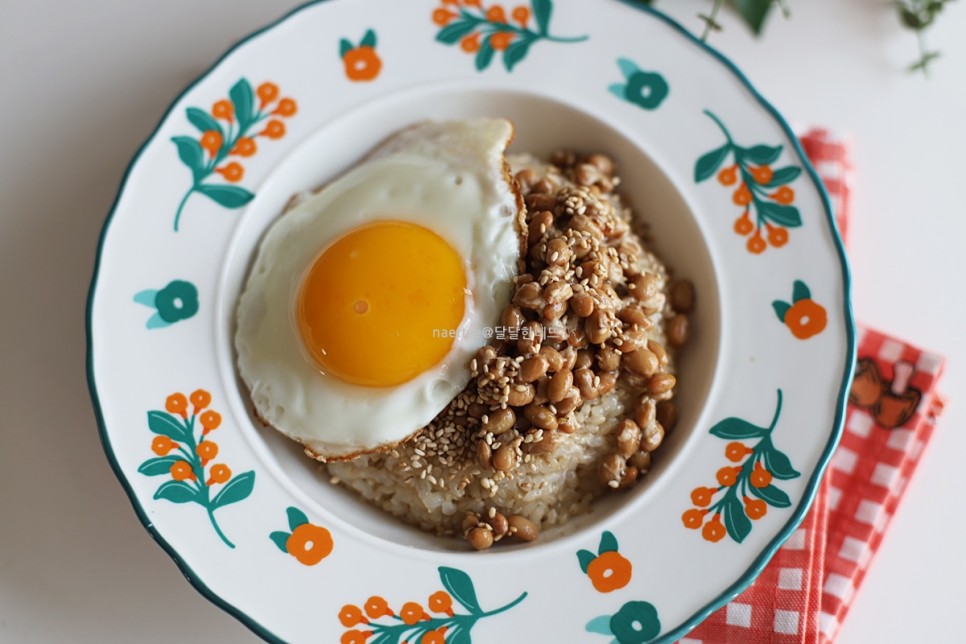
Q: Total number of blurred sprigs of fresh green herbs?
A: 2